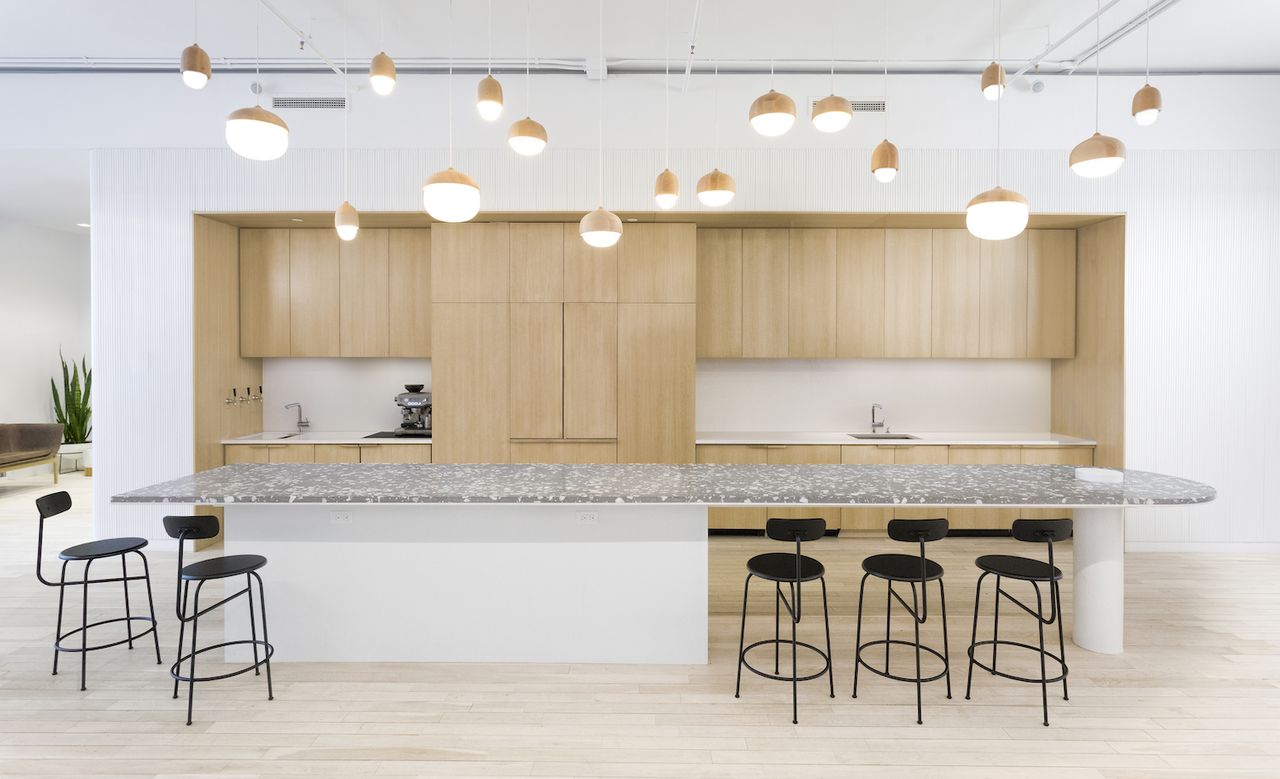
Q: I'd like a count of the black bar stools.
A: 5